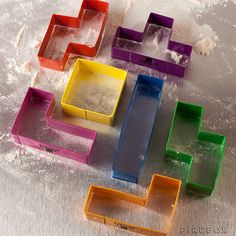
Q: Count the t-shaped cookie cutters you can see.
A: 1